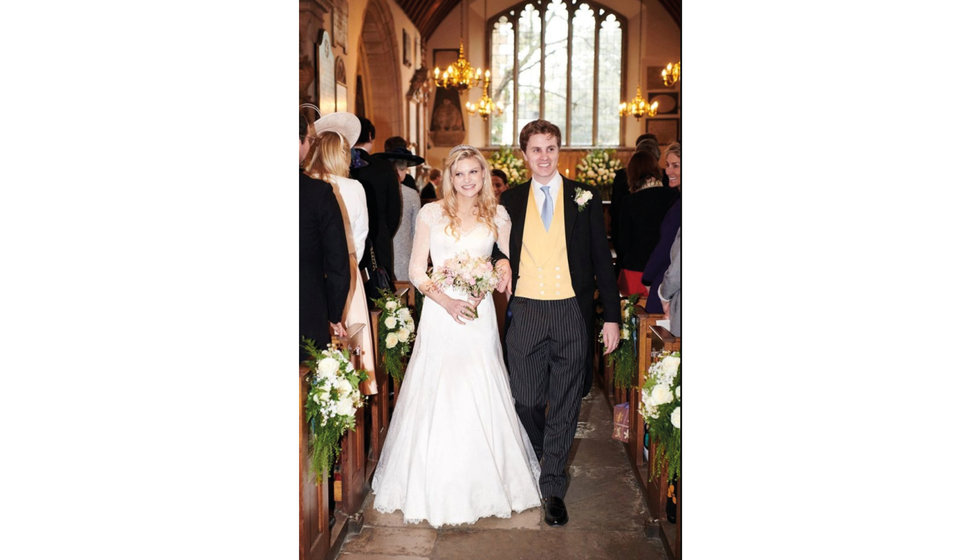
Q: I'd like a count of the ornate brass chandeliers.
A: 4